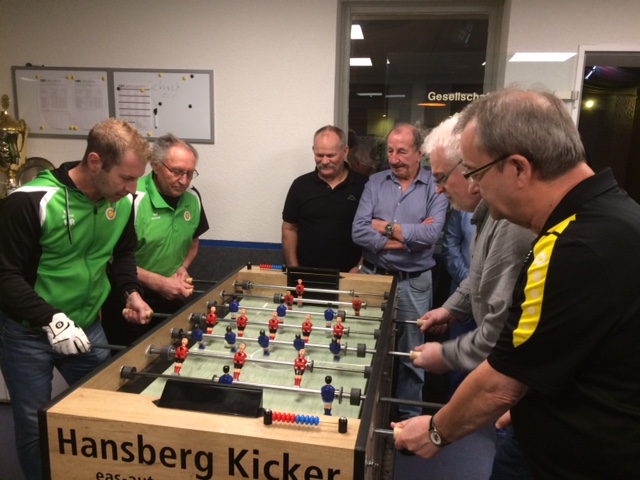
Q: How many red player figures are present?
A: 11